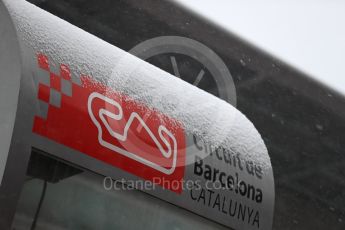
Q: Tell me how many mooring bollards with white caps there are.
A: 0